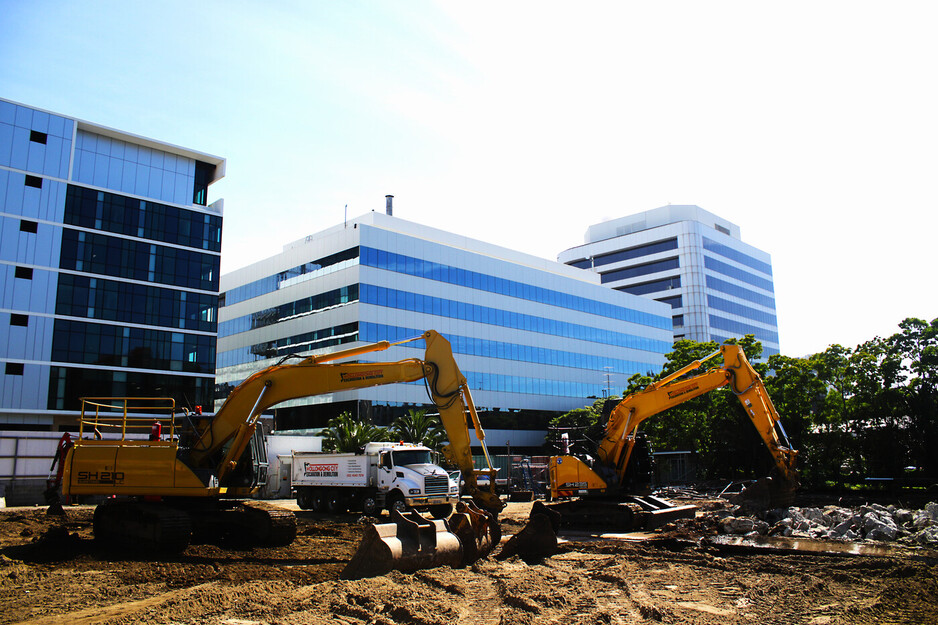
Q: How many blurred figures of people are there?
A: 0